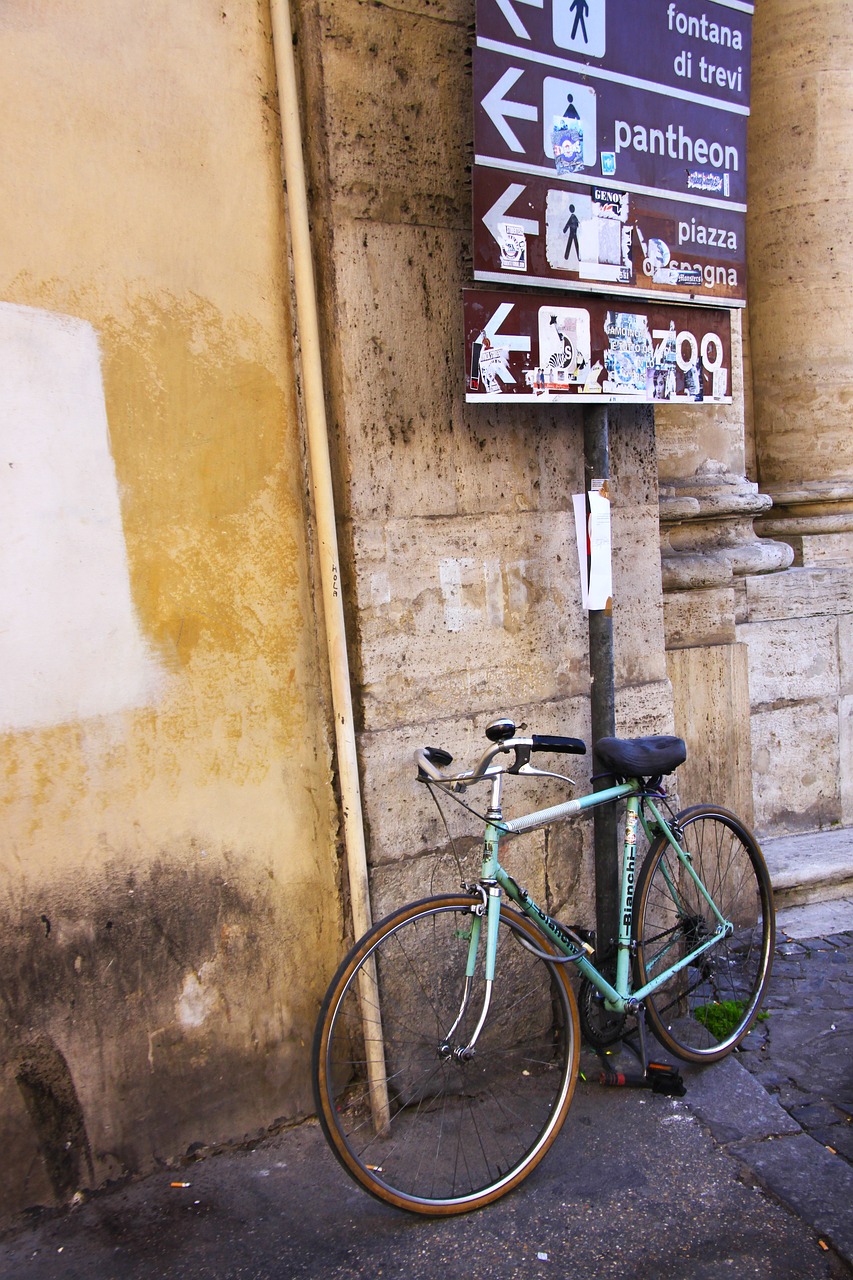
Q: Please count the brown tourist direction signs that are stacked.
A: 4